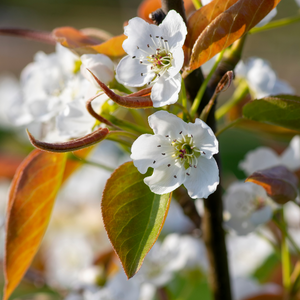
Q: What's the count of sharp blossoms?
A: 2